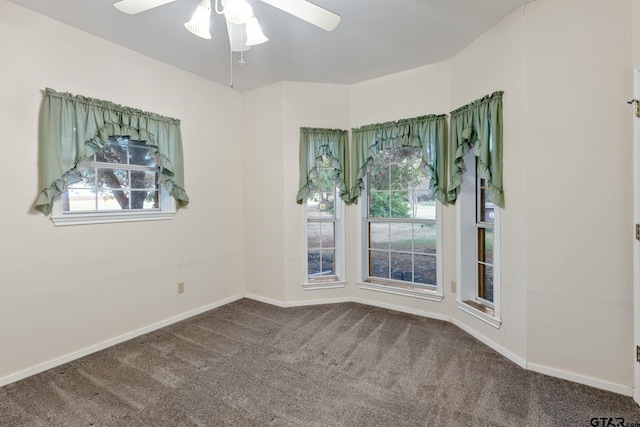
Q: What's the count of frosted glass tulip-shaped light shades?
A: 3